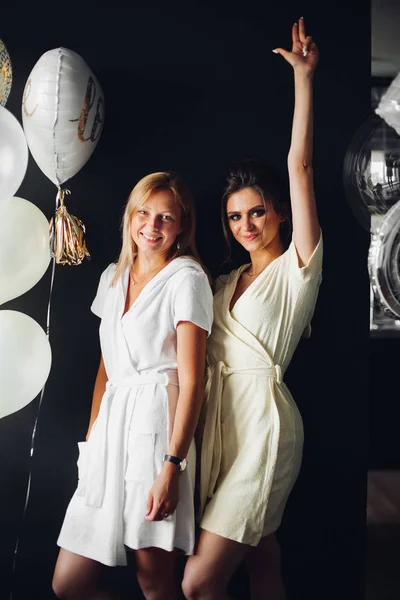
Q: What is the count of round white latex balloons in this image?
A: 3